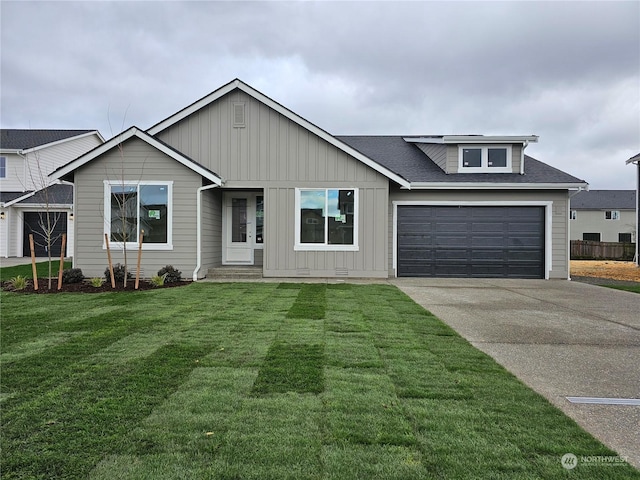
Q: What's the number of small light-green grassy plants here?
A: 3